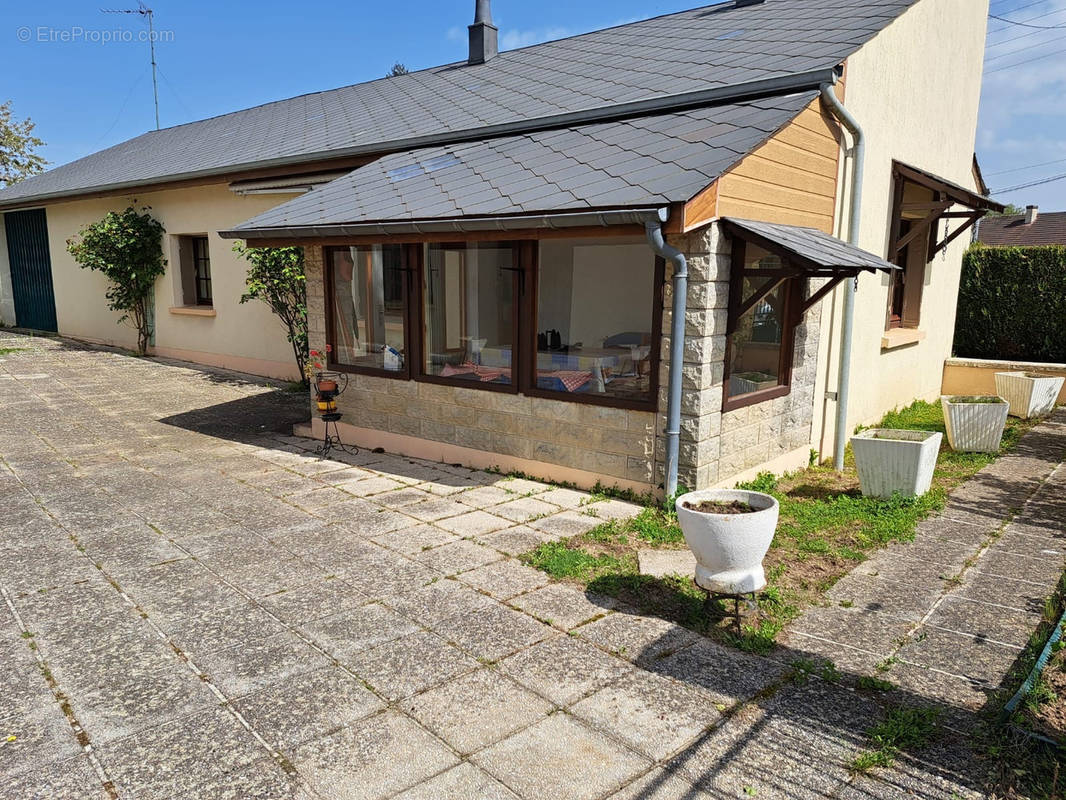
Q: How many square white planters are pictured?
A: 3